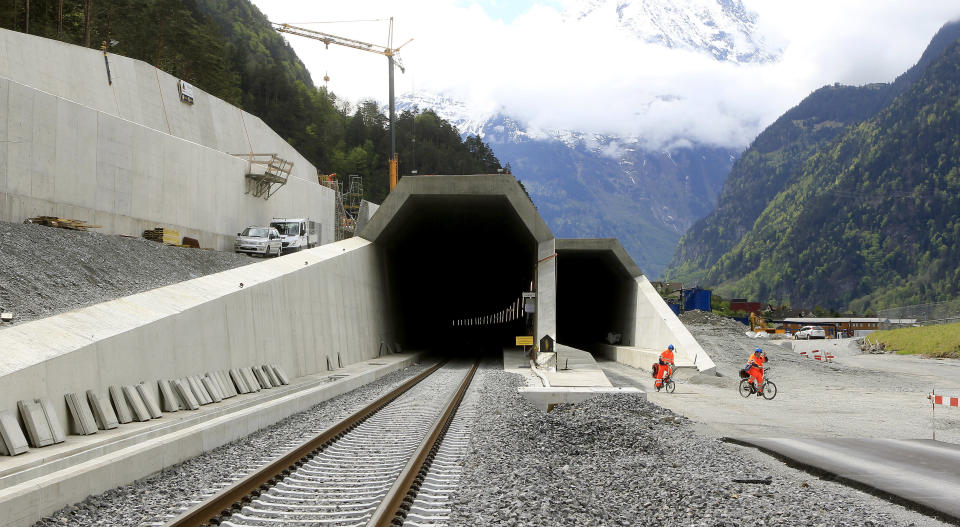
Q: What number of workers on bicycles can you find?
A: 2